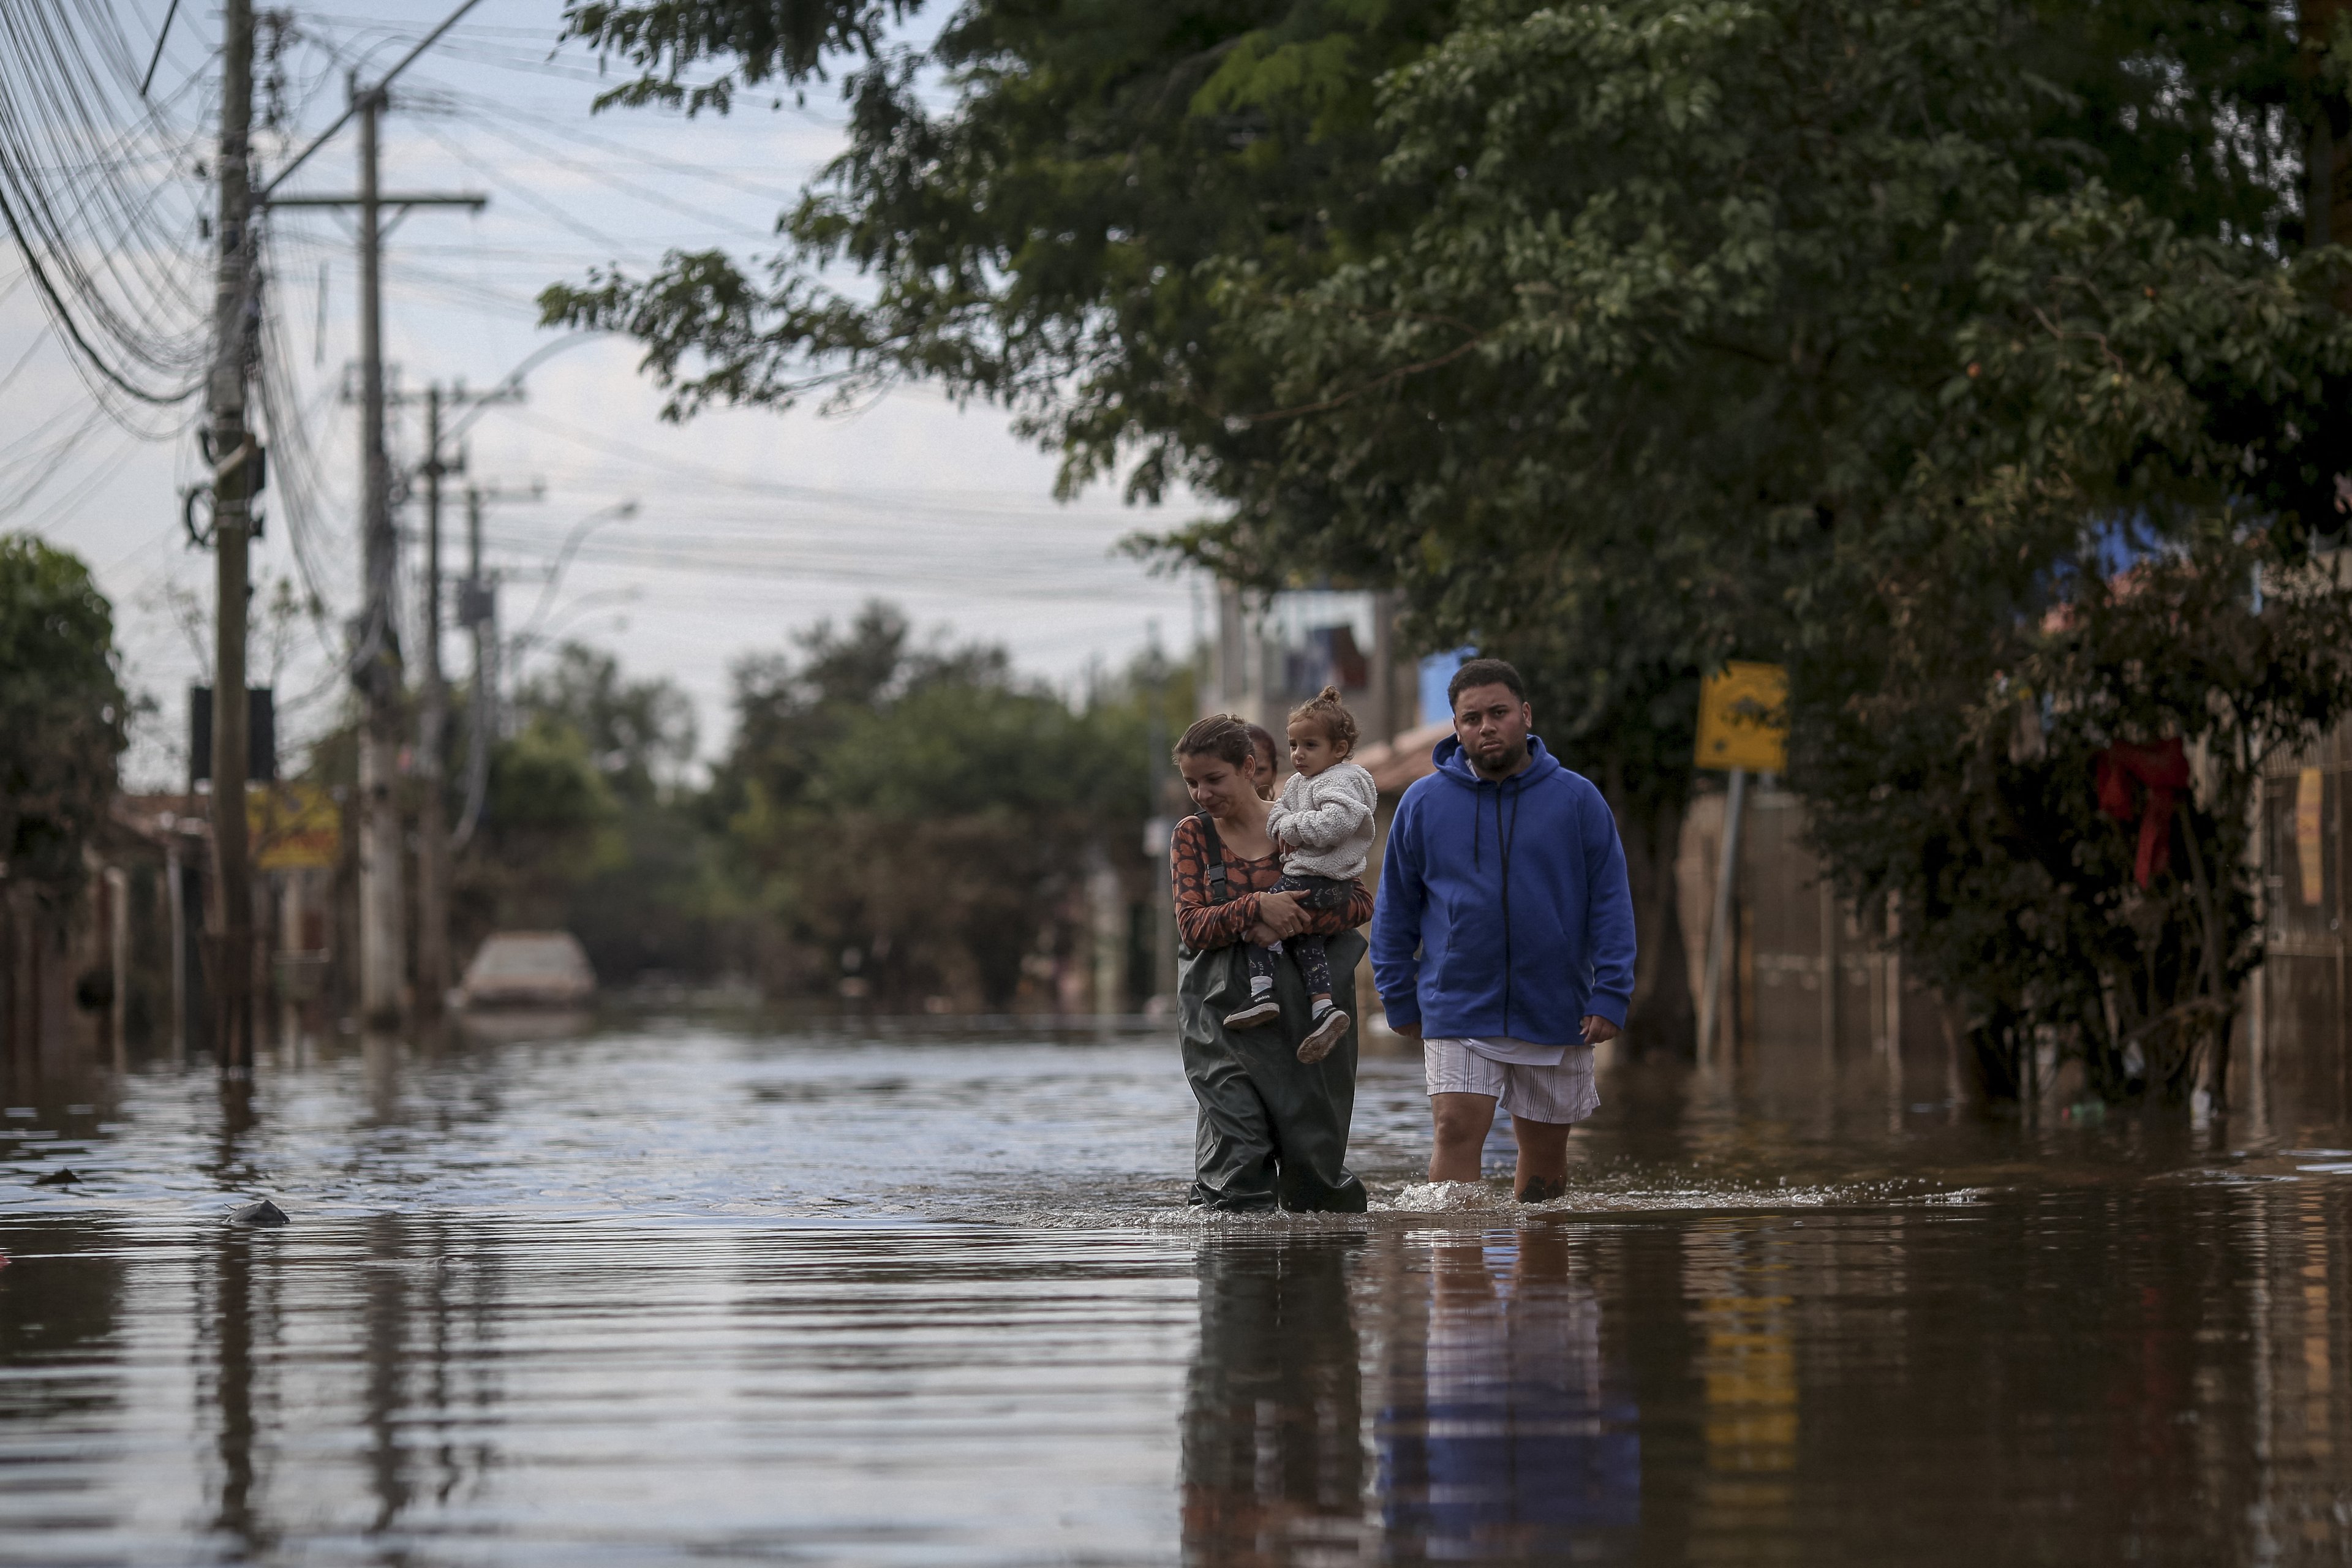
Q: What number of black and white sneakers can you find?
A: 2